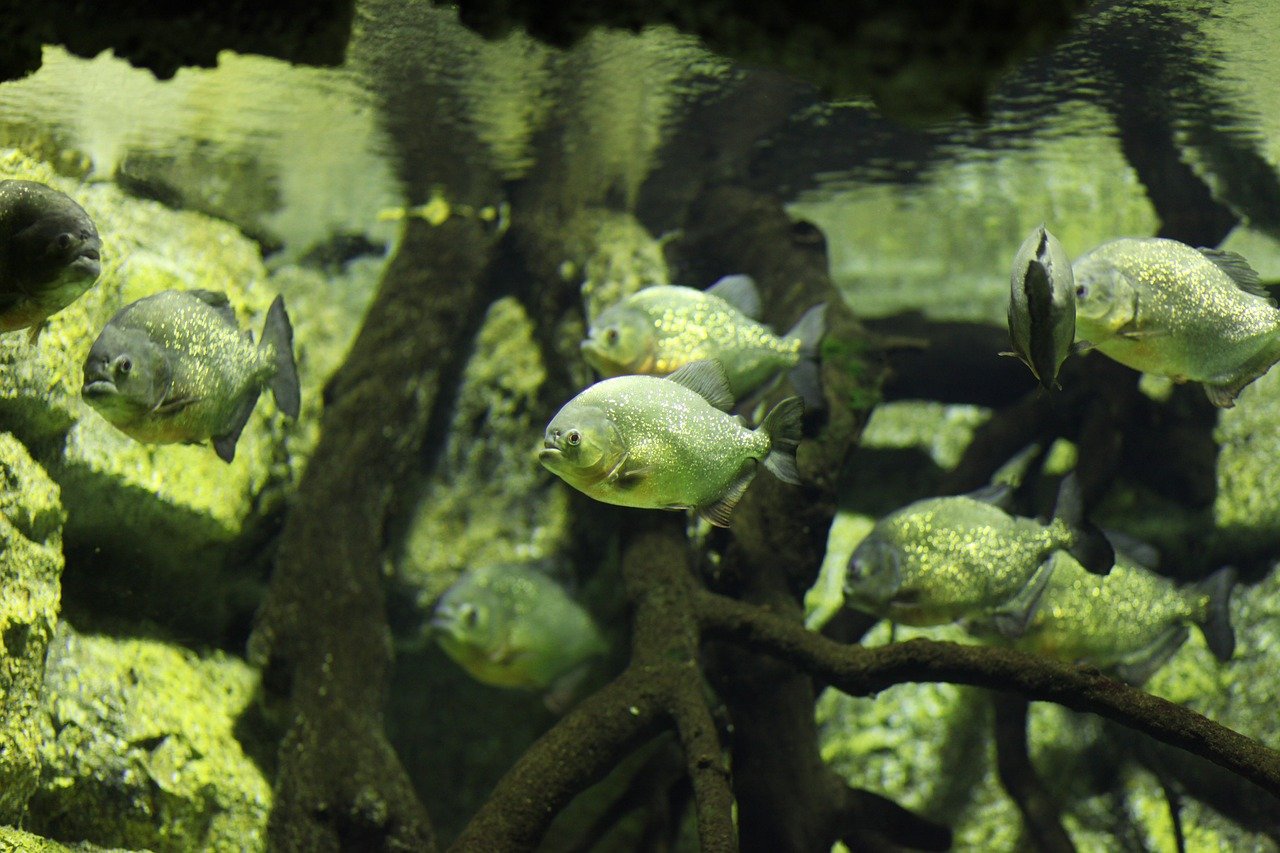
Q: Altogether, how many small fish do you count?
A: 9